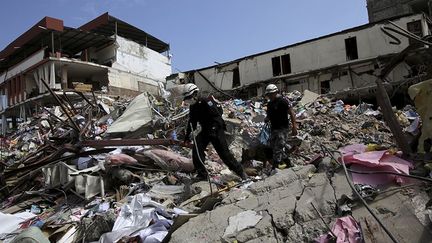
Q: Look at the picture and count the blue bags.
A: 1